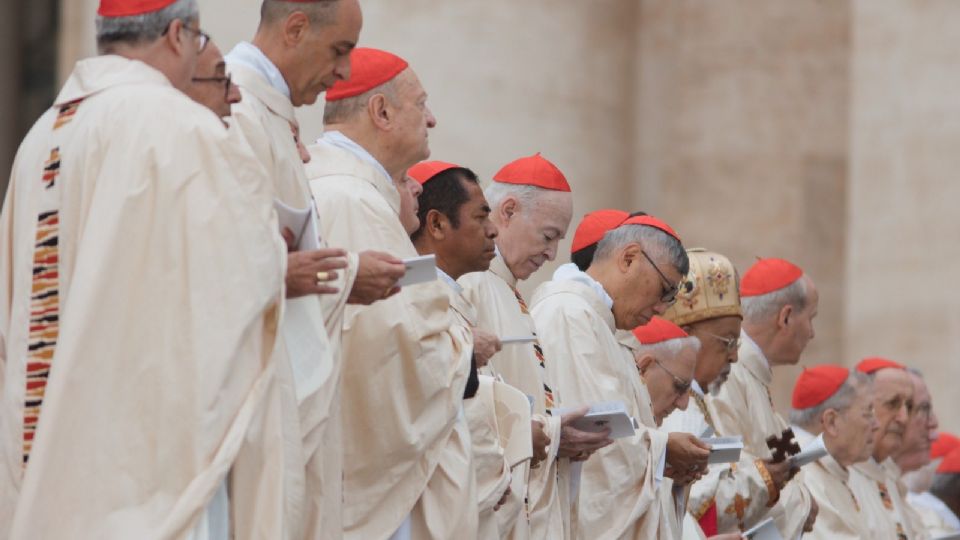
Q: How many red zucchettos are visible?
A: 13